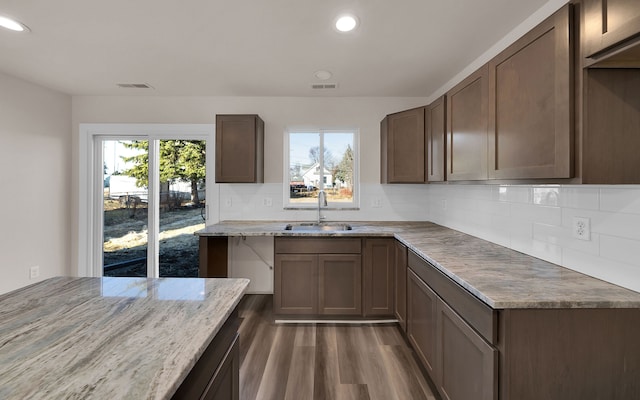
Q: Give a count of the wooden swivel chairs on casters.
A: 0